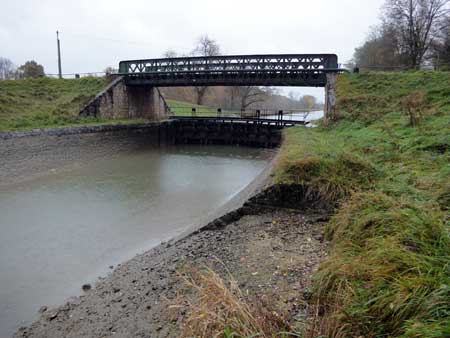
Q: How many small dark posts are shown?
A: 4